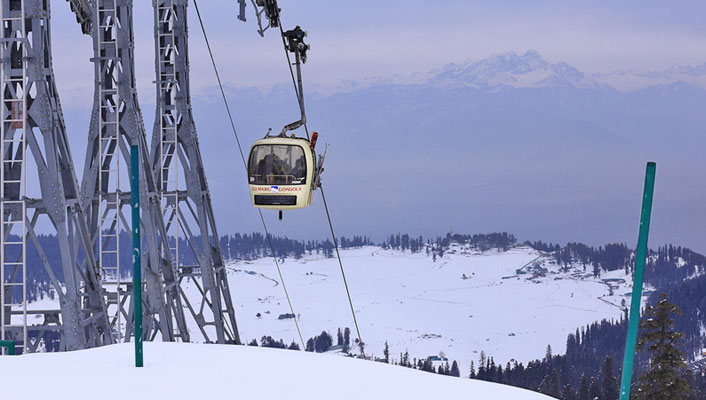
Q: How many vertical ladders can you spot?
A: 3